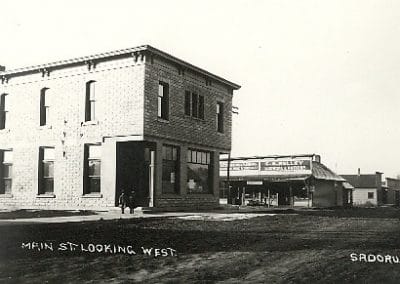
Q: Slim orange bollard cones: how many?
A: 0